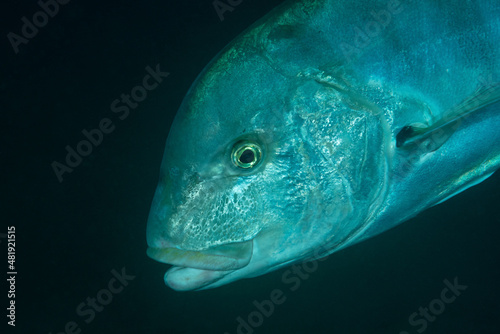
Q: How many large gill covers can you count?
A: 1